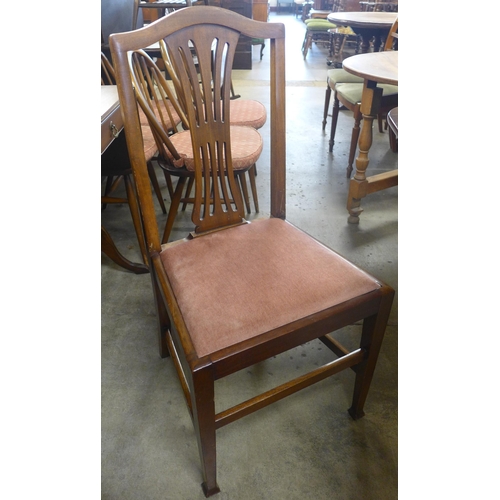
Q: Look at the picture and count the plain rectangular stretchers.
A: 3